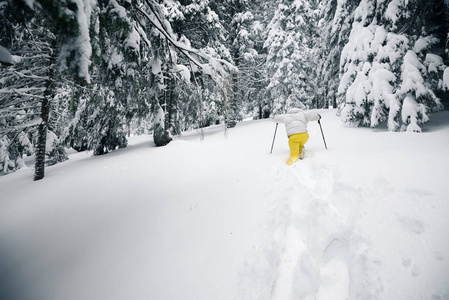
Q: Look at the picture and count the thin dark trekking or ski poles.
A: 2